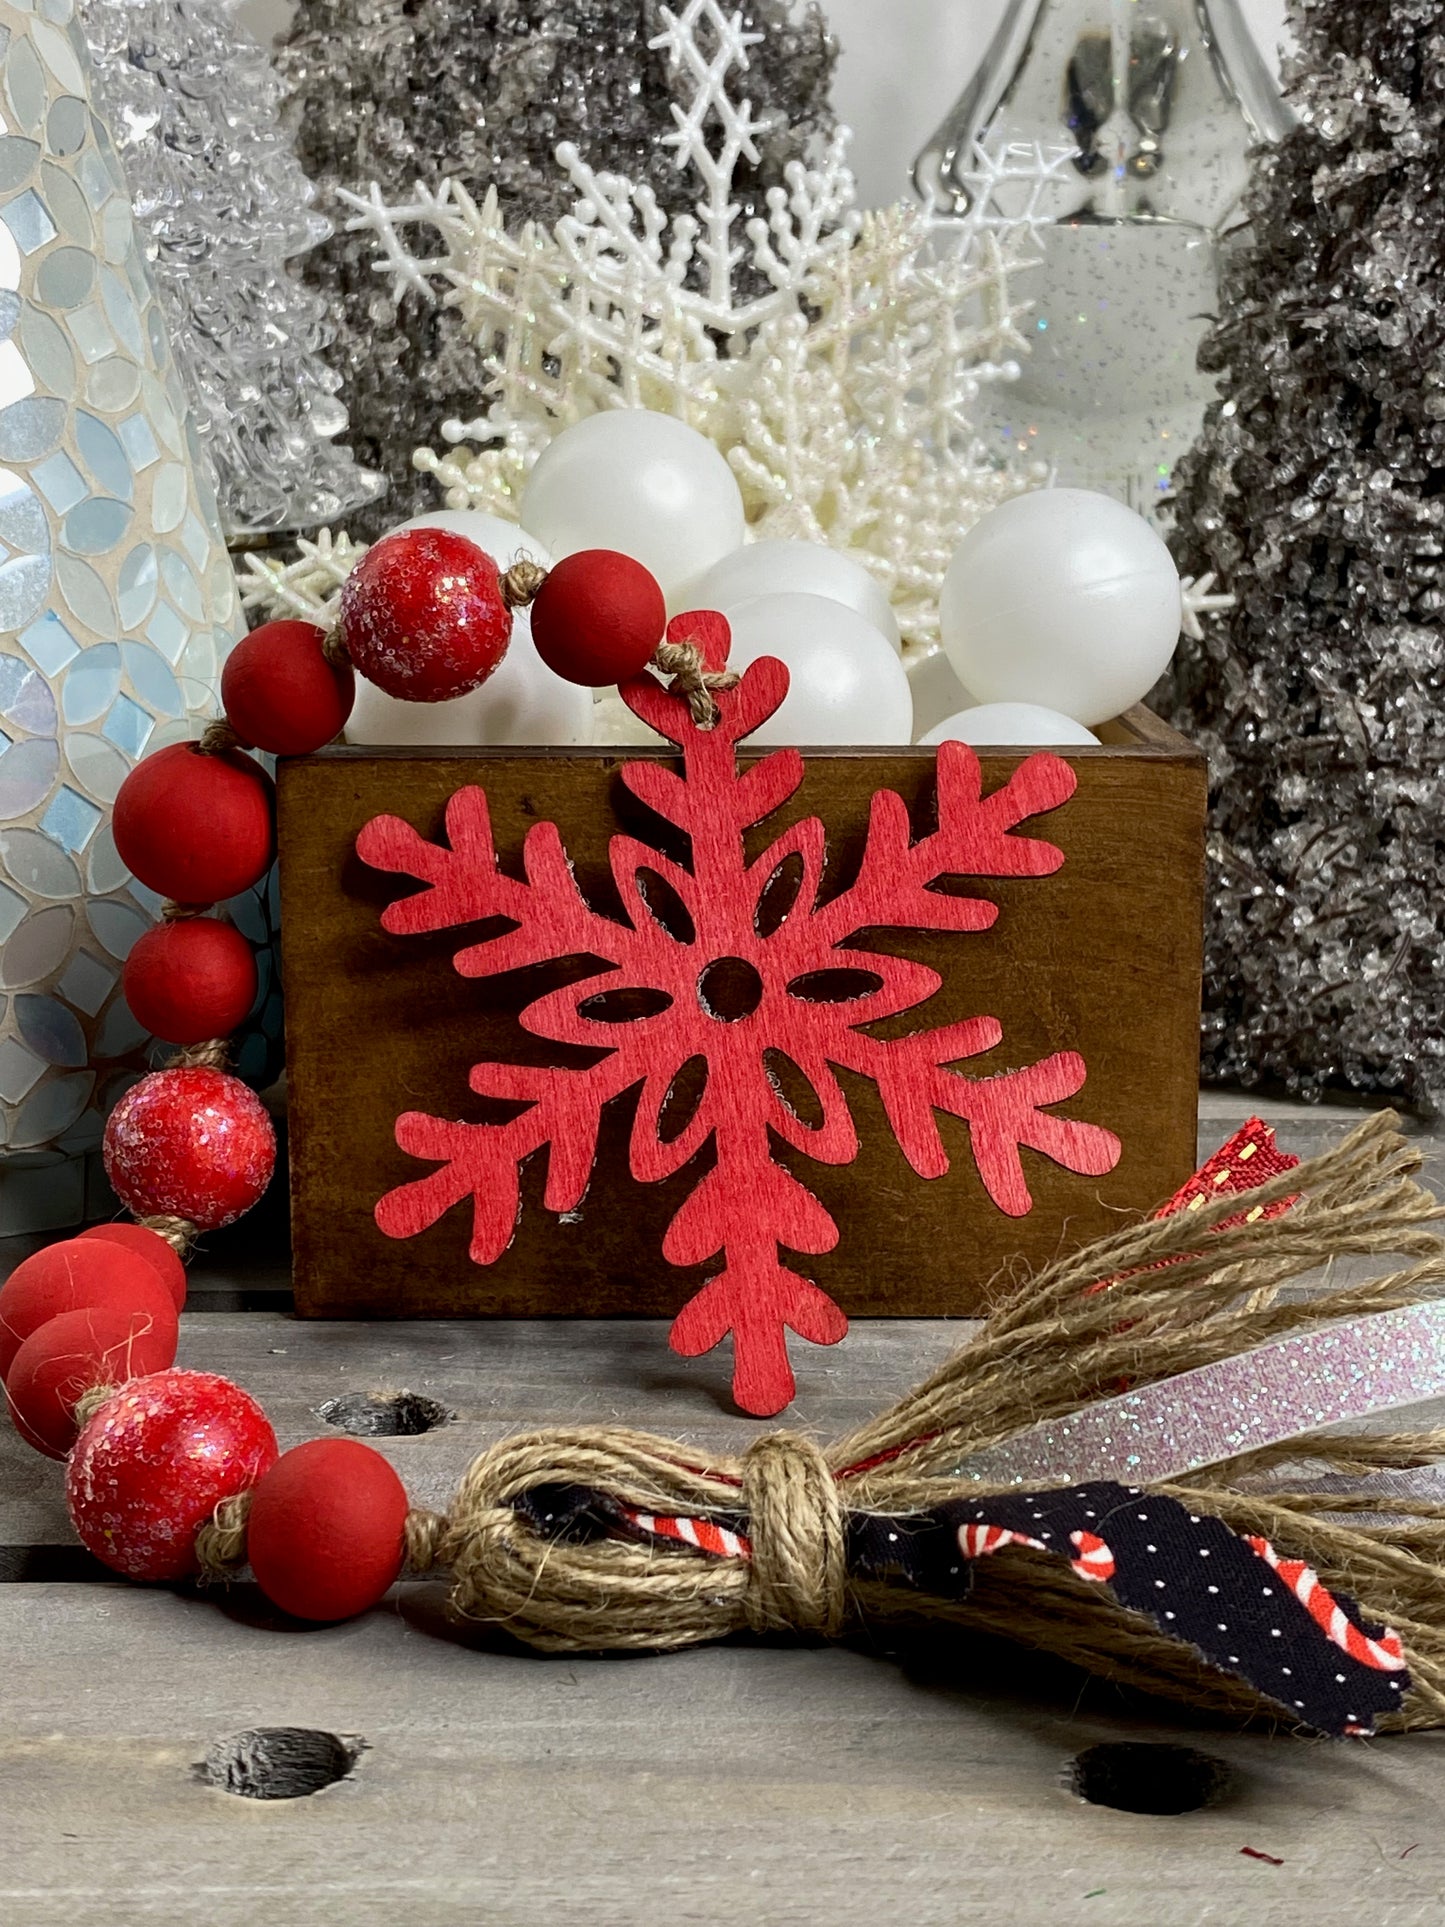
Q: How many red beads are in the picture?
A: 11